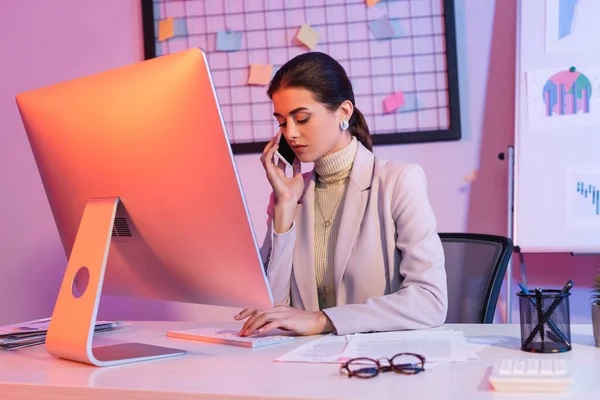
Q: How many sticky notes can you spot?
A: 7